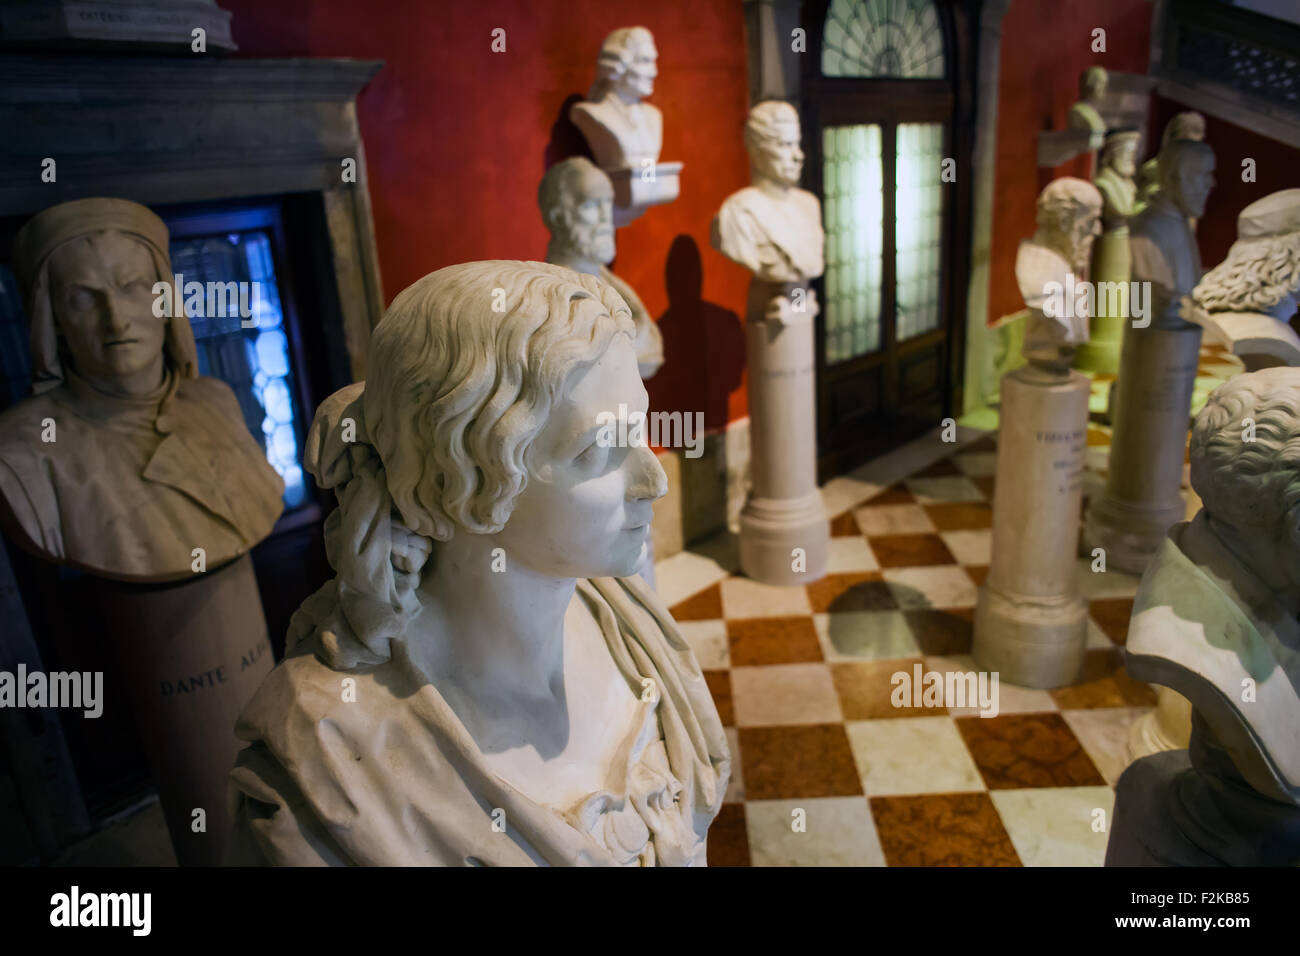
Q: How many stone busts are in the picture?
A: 12